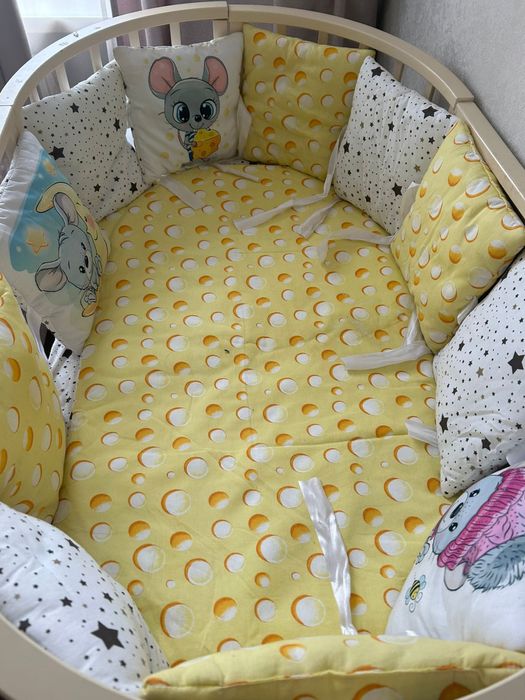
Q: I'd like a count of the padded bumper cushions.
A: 11